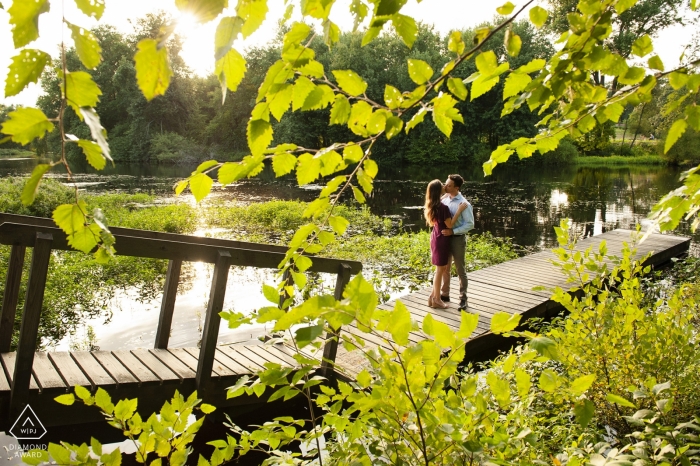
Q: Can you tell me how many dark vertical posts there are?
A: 6